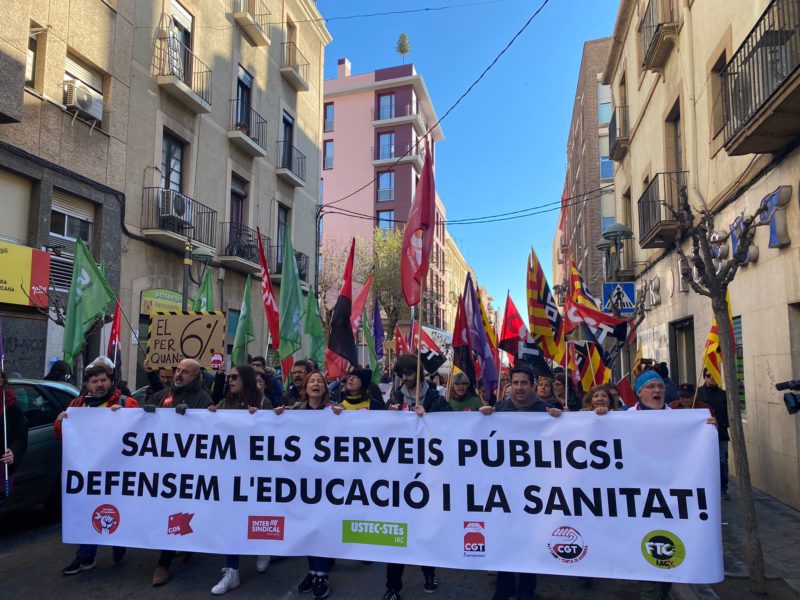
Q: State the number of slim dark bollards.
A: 0